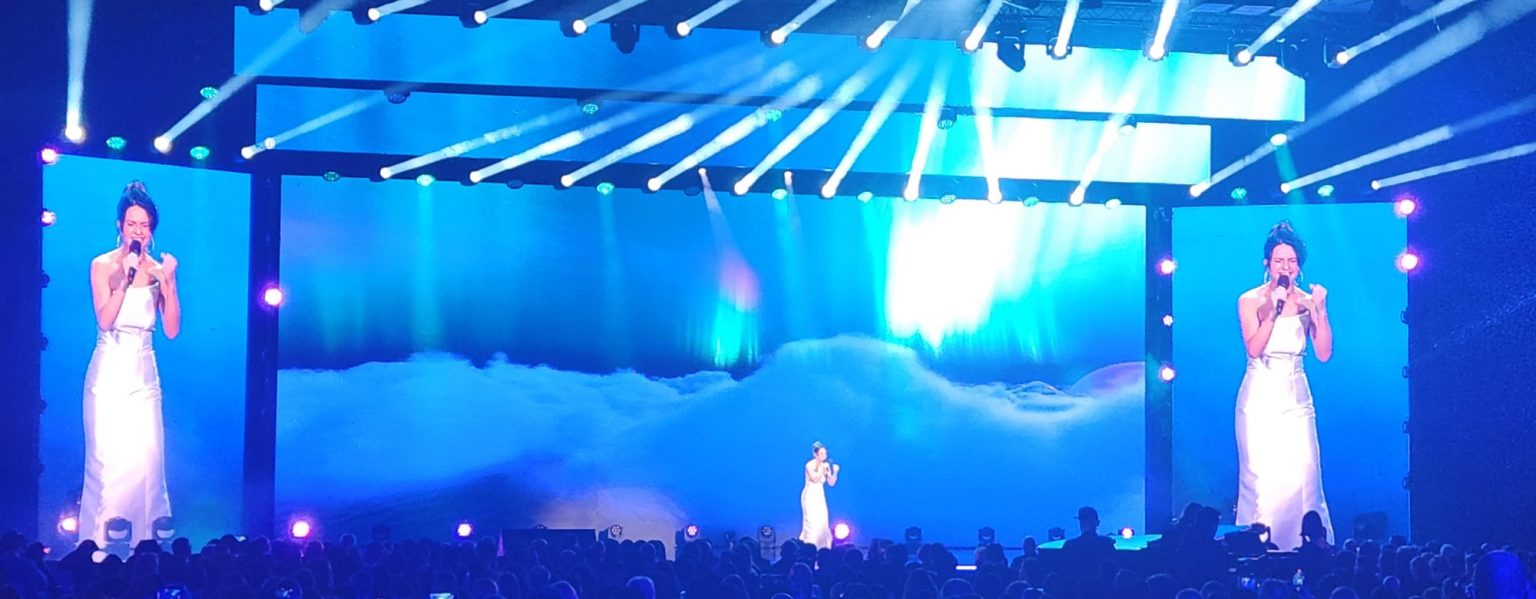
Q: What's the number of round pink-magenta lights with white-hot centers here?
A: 14